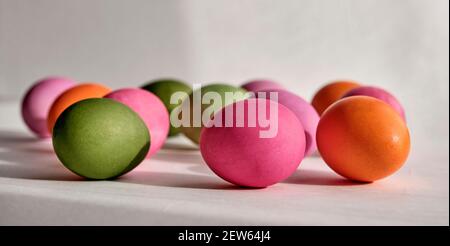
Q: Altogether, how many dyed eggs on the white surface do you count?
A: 12